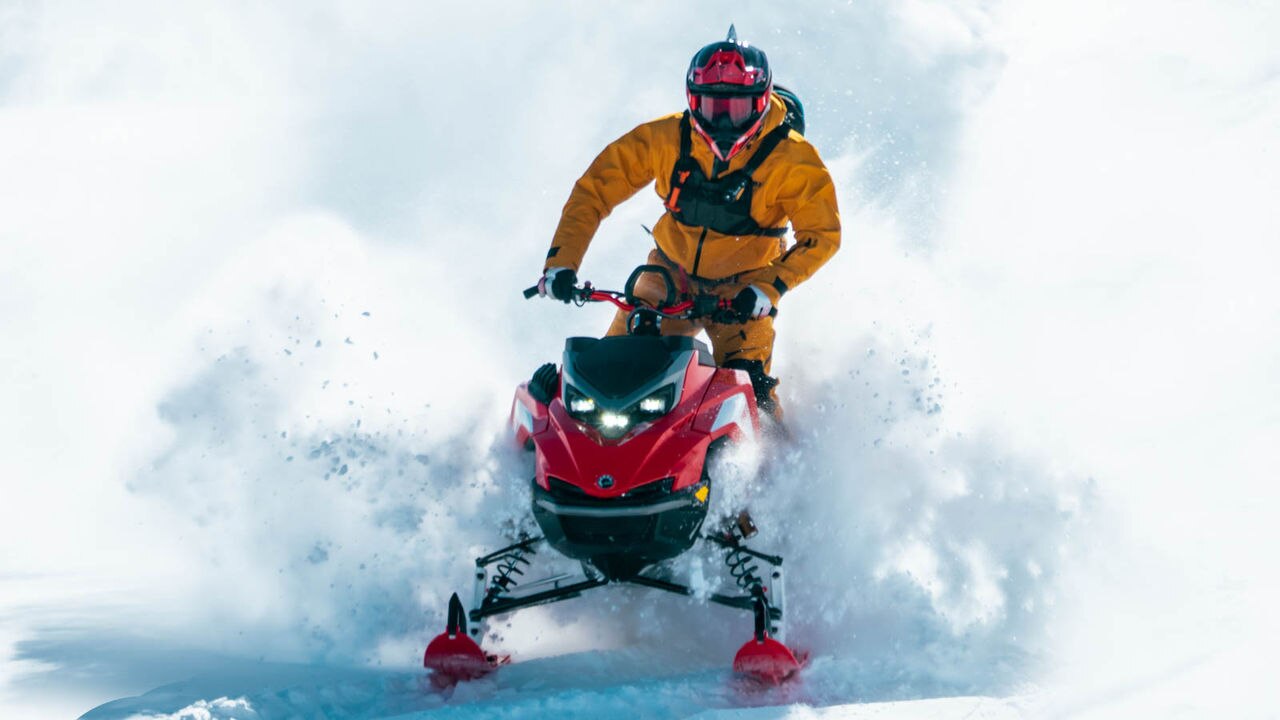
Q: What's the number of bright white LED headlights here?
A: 3